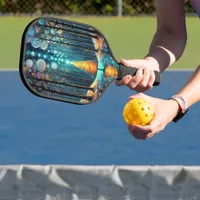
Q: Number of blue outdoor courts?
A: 1